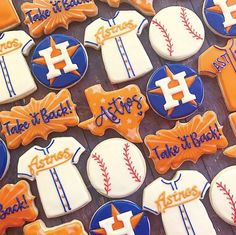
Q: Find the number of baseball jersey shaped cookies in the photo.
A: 5